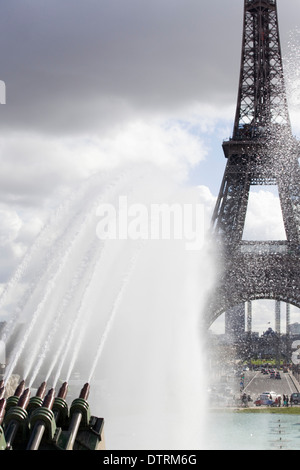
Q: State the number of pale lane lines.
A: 2